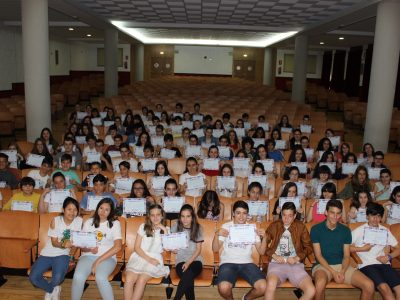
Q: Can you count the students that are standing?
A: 0